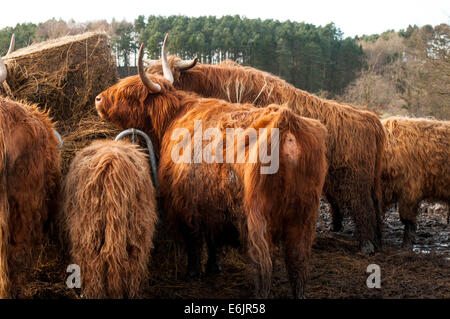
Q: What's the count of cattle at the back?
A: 2